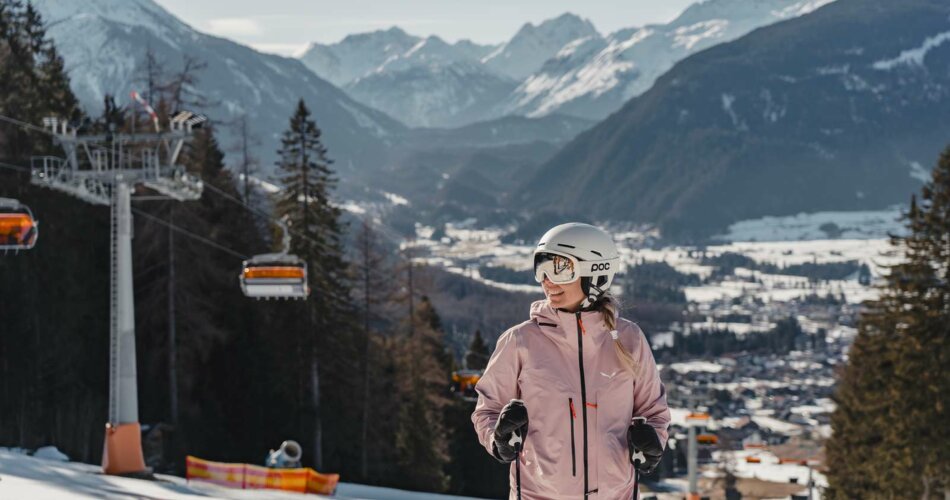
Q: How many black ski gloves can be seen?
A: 2